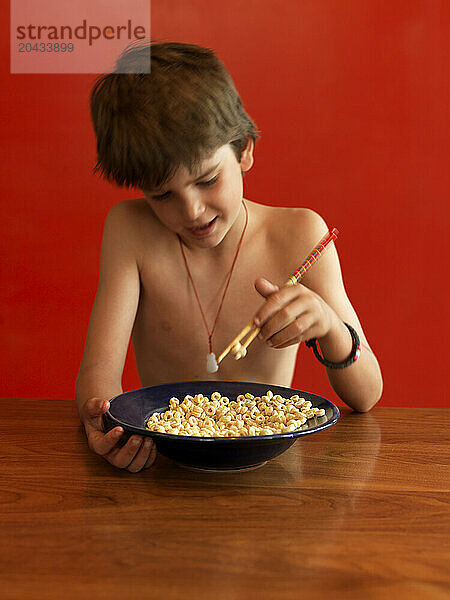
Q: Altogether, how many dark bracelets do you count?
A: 1